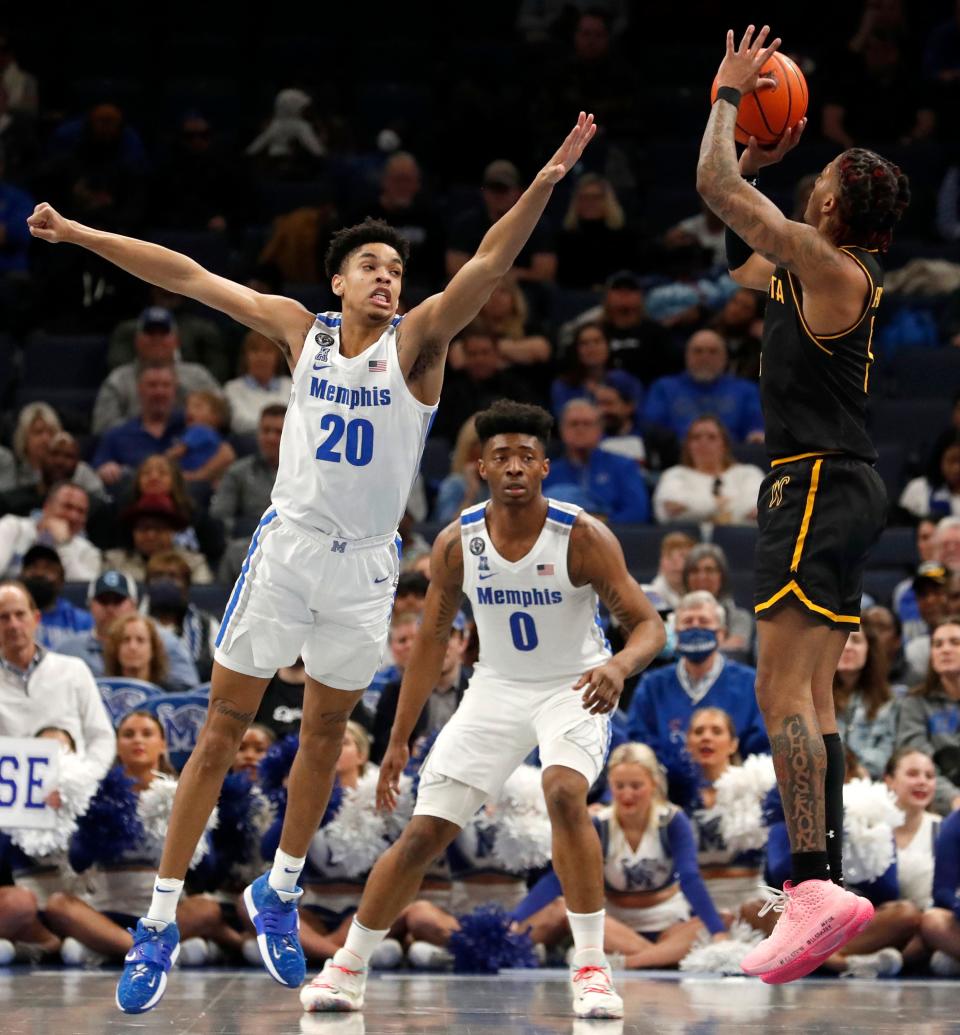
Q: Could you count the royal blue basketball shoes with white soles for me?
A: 2